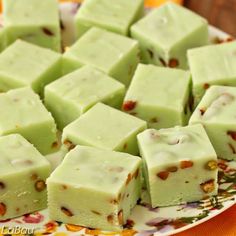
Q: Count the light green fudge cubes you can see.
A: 14